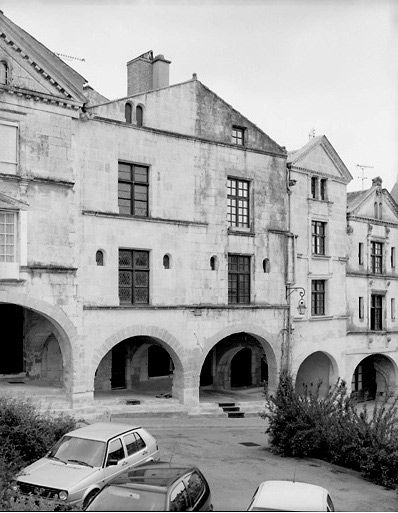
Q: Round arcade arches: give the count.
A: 5